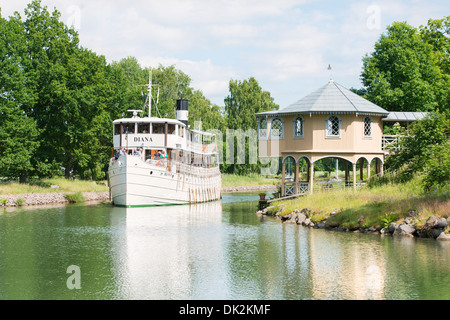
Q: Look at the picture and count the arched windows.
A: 5